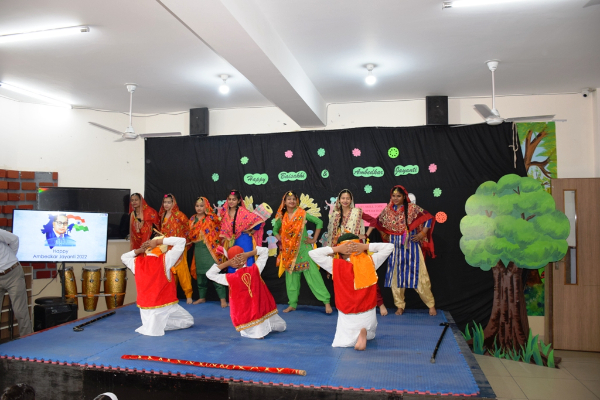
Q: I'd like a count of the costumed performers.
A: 10